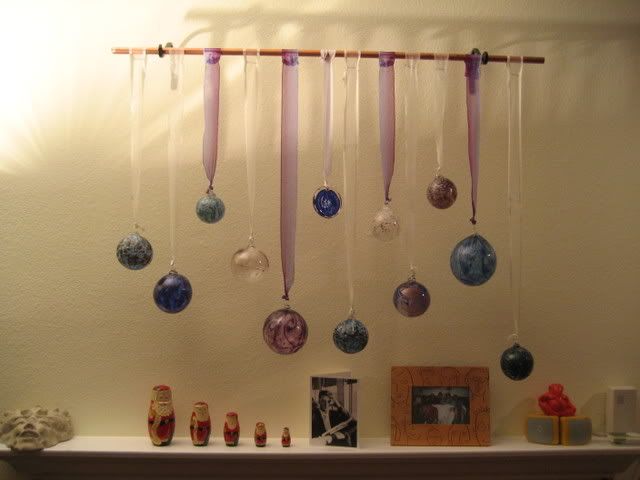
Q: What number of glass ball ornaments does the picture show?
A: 12